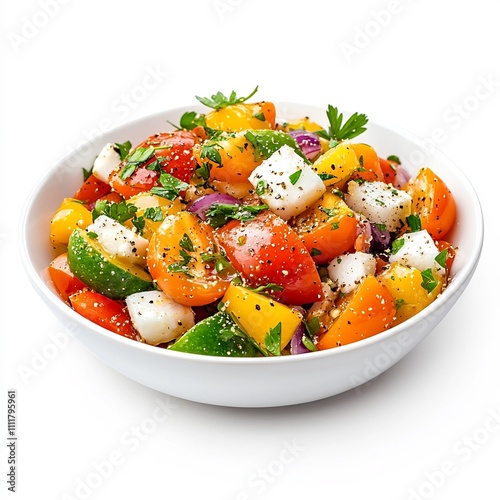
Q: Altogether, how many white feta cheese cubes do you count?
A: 7